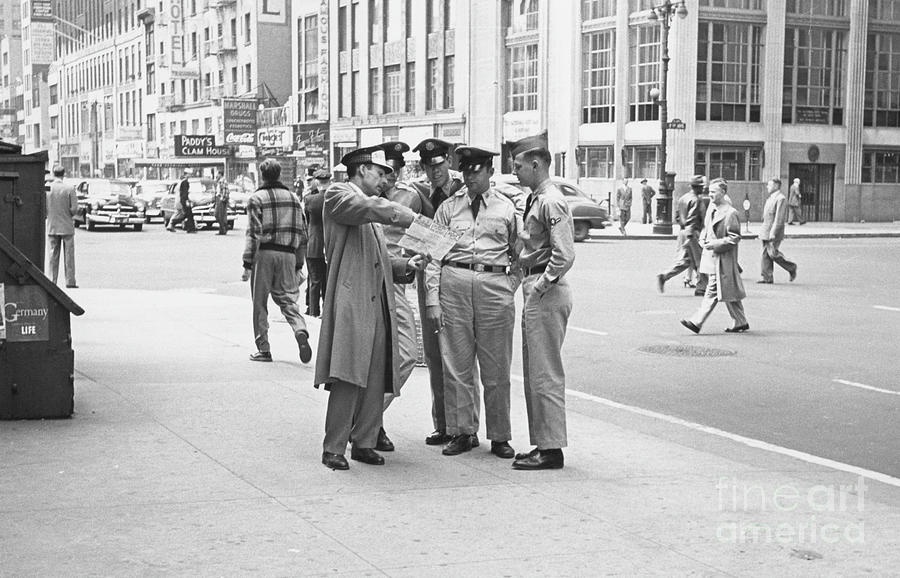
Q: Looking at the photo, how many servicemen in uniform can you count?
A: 4